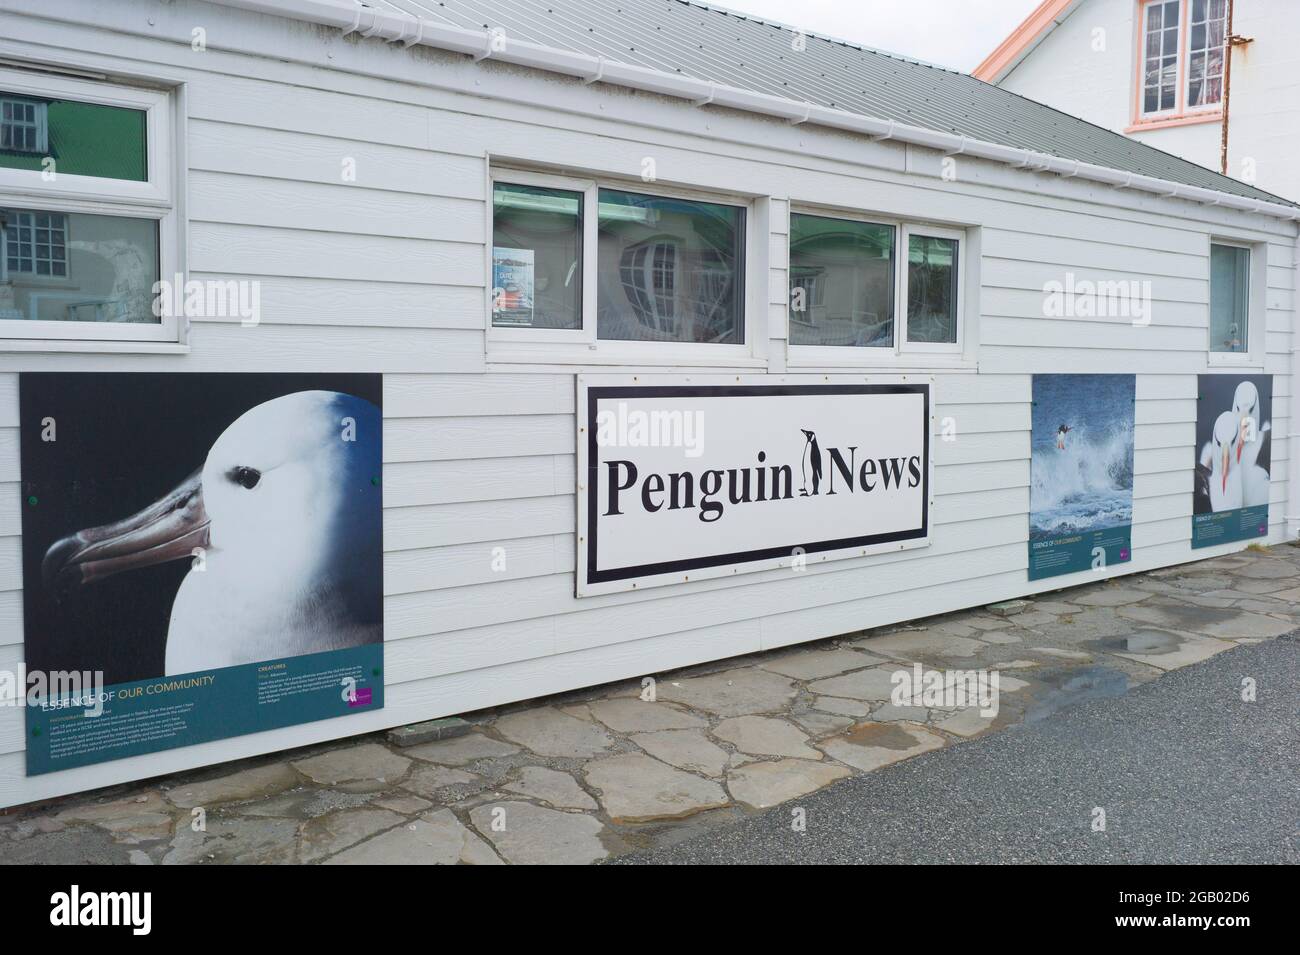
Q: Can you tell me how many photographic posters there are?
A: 3